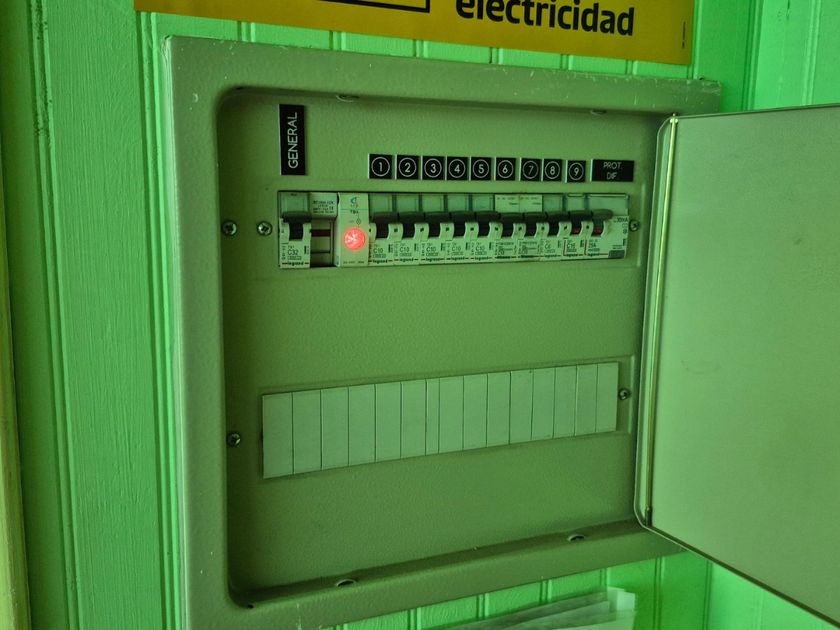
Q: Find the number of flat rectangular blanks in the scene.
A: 15